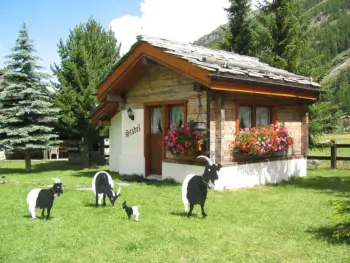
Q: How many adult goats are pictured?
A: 3